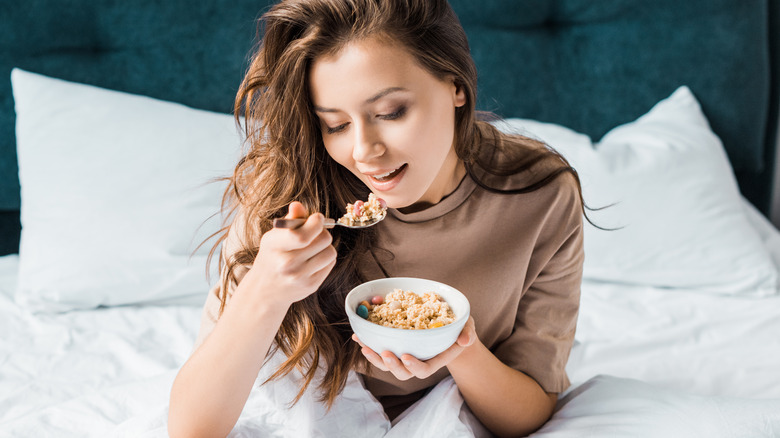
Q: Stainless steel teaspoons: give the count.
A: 1